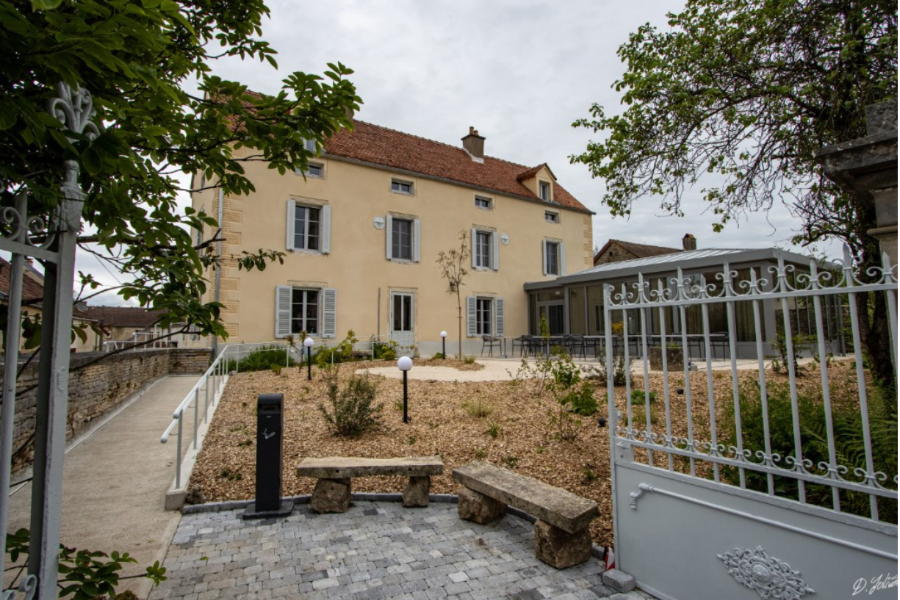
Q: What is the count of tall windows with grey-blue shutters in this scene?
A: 6